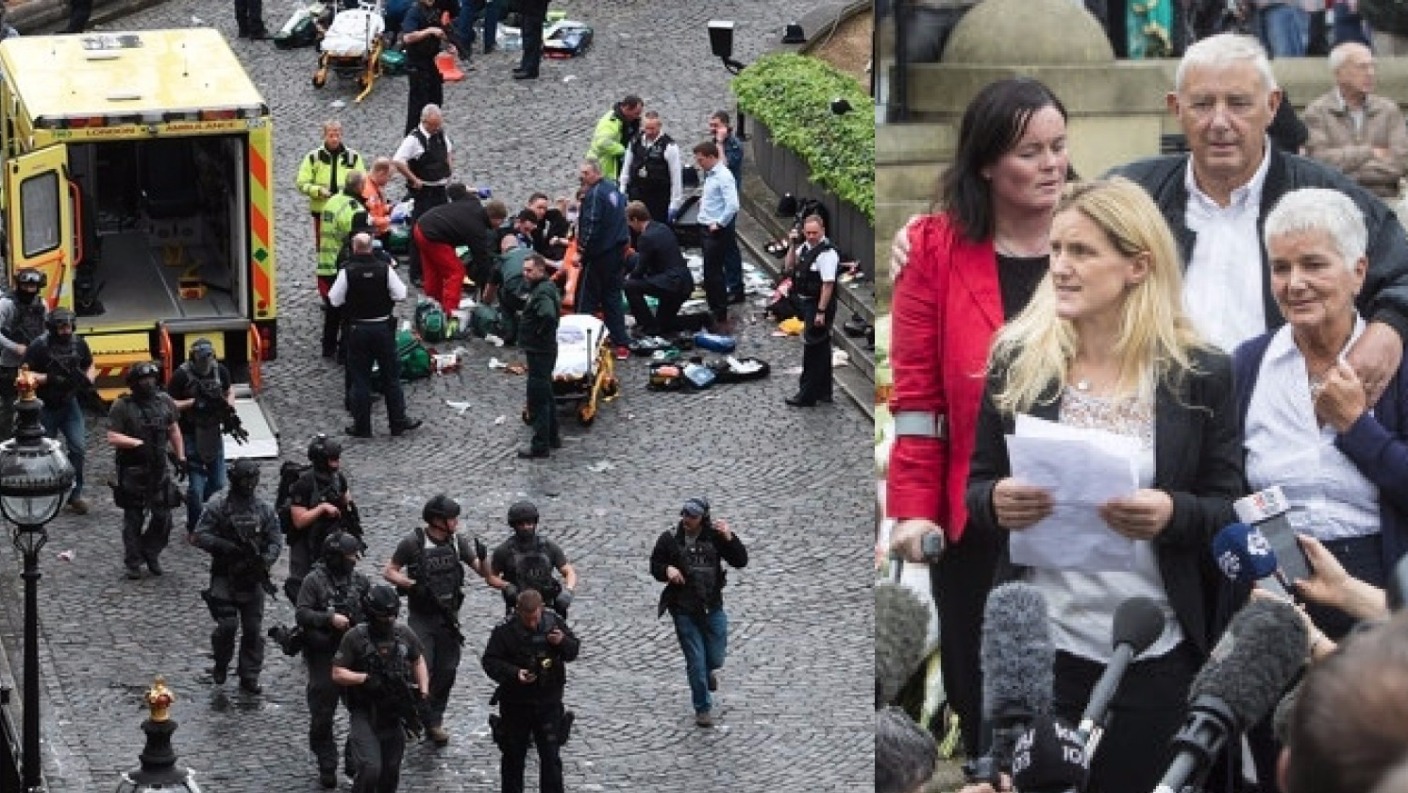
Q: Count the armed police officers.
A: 12